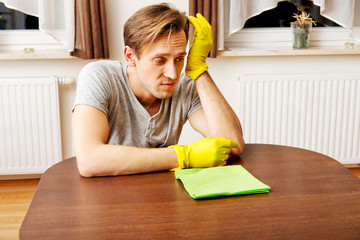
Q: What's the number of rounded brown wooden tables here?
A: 1